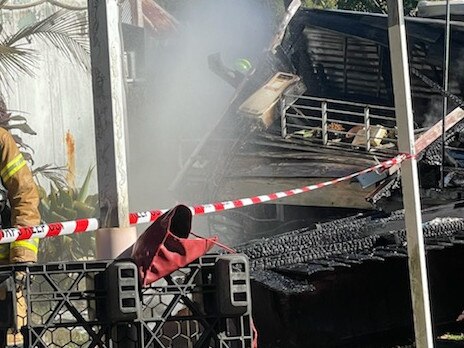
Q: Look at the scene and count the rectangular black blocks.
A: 2